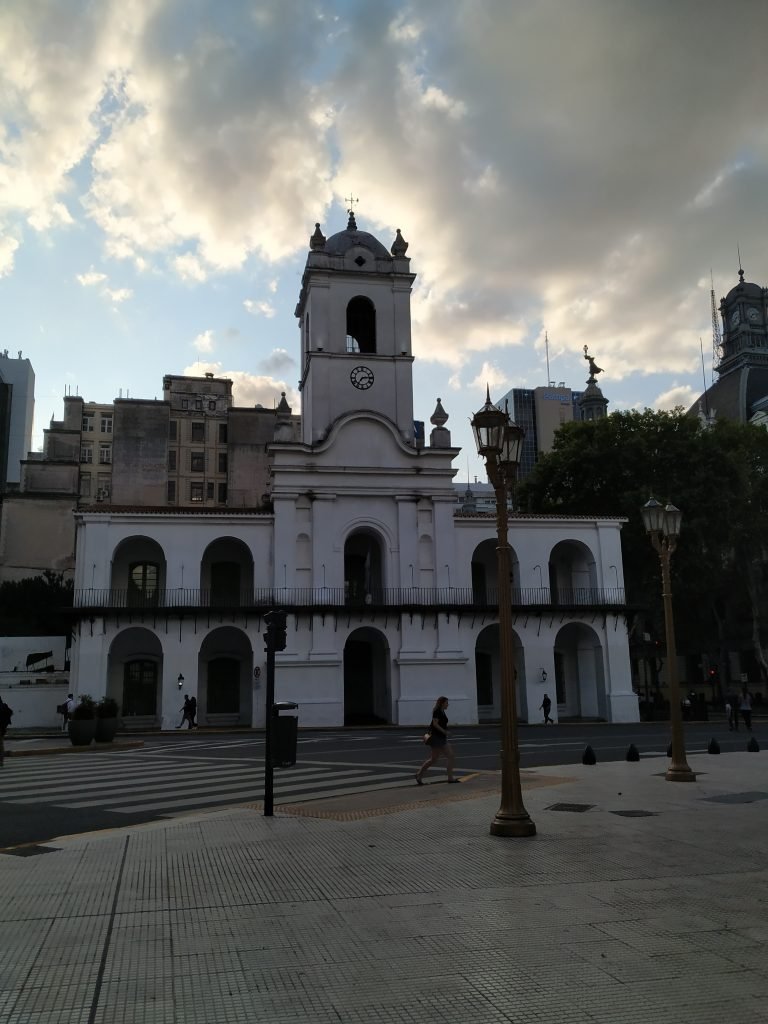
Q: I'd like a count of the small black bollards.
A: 5